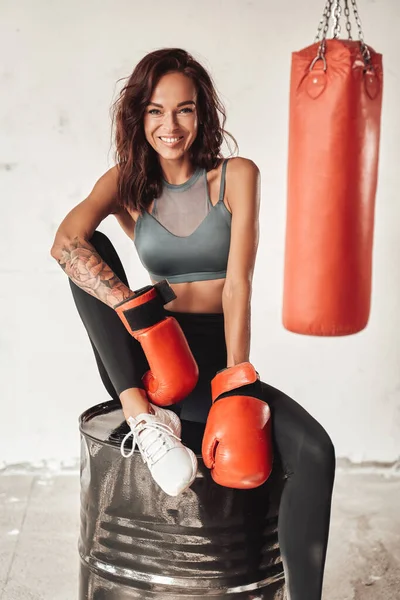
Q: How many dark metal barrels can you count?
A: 1